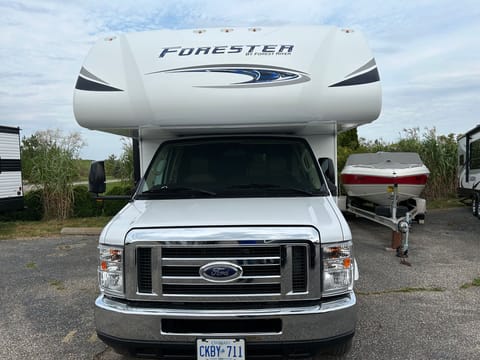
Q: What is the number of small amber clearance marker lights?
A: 5